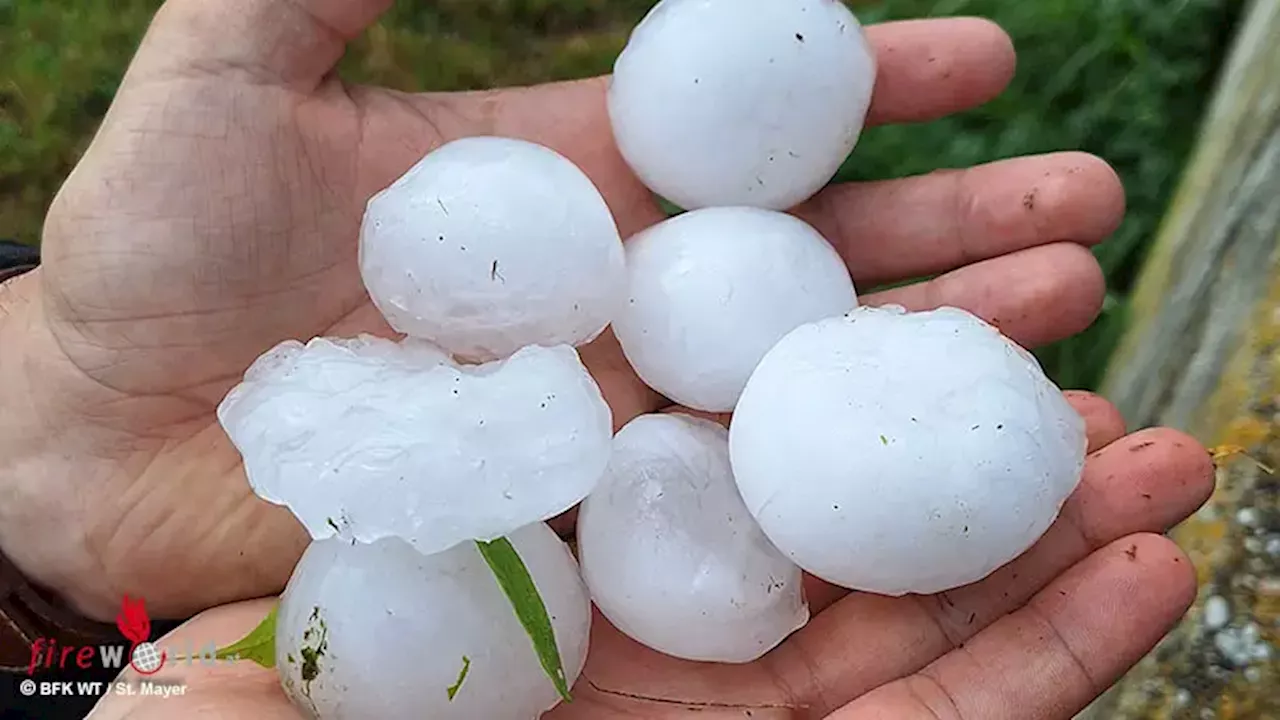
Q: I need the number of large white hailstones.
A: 7